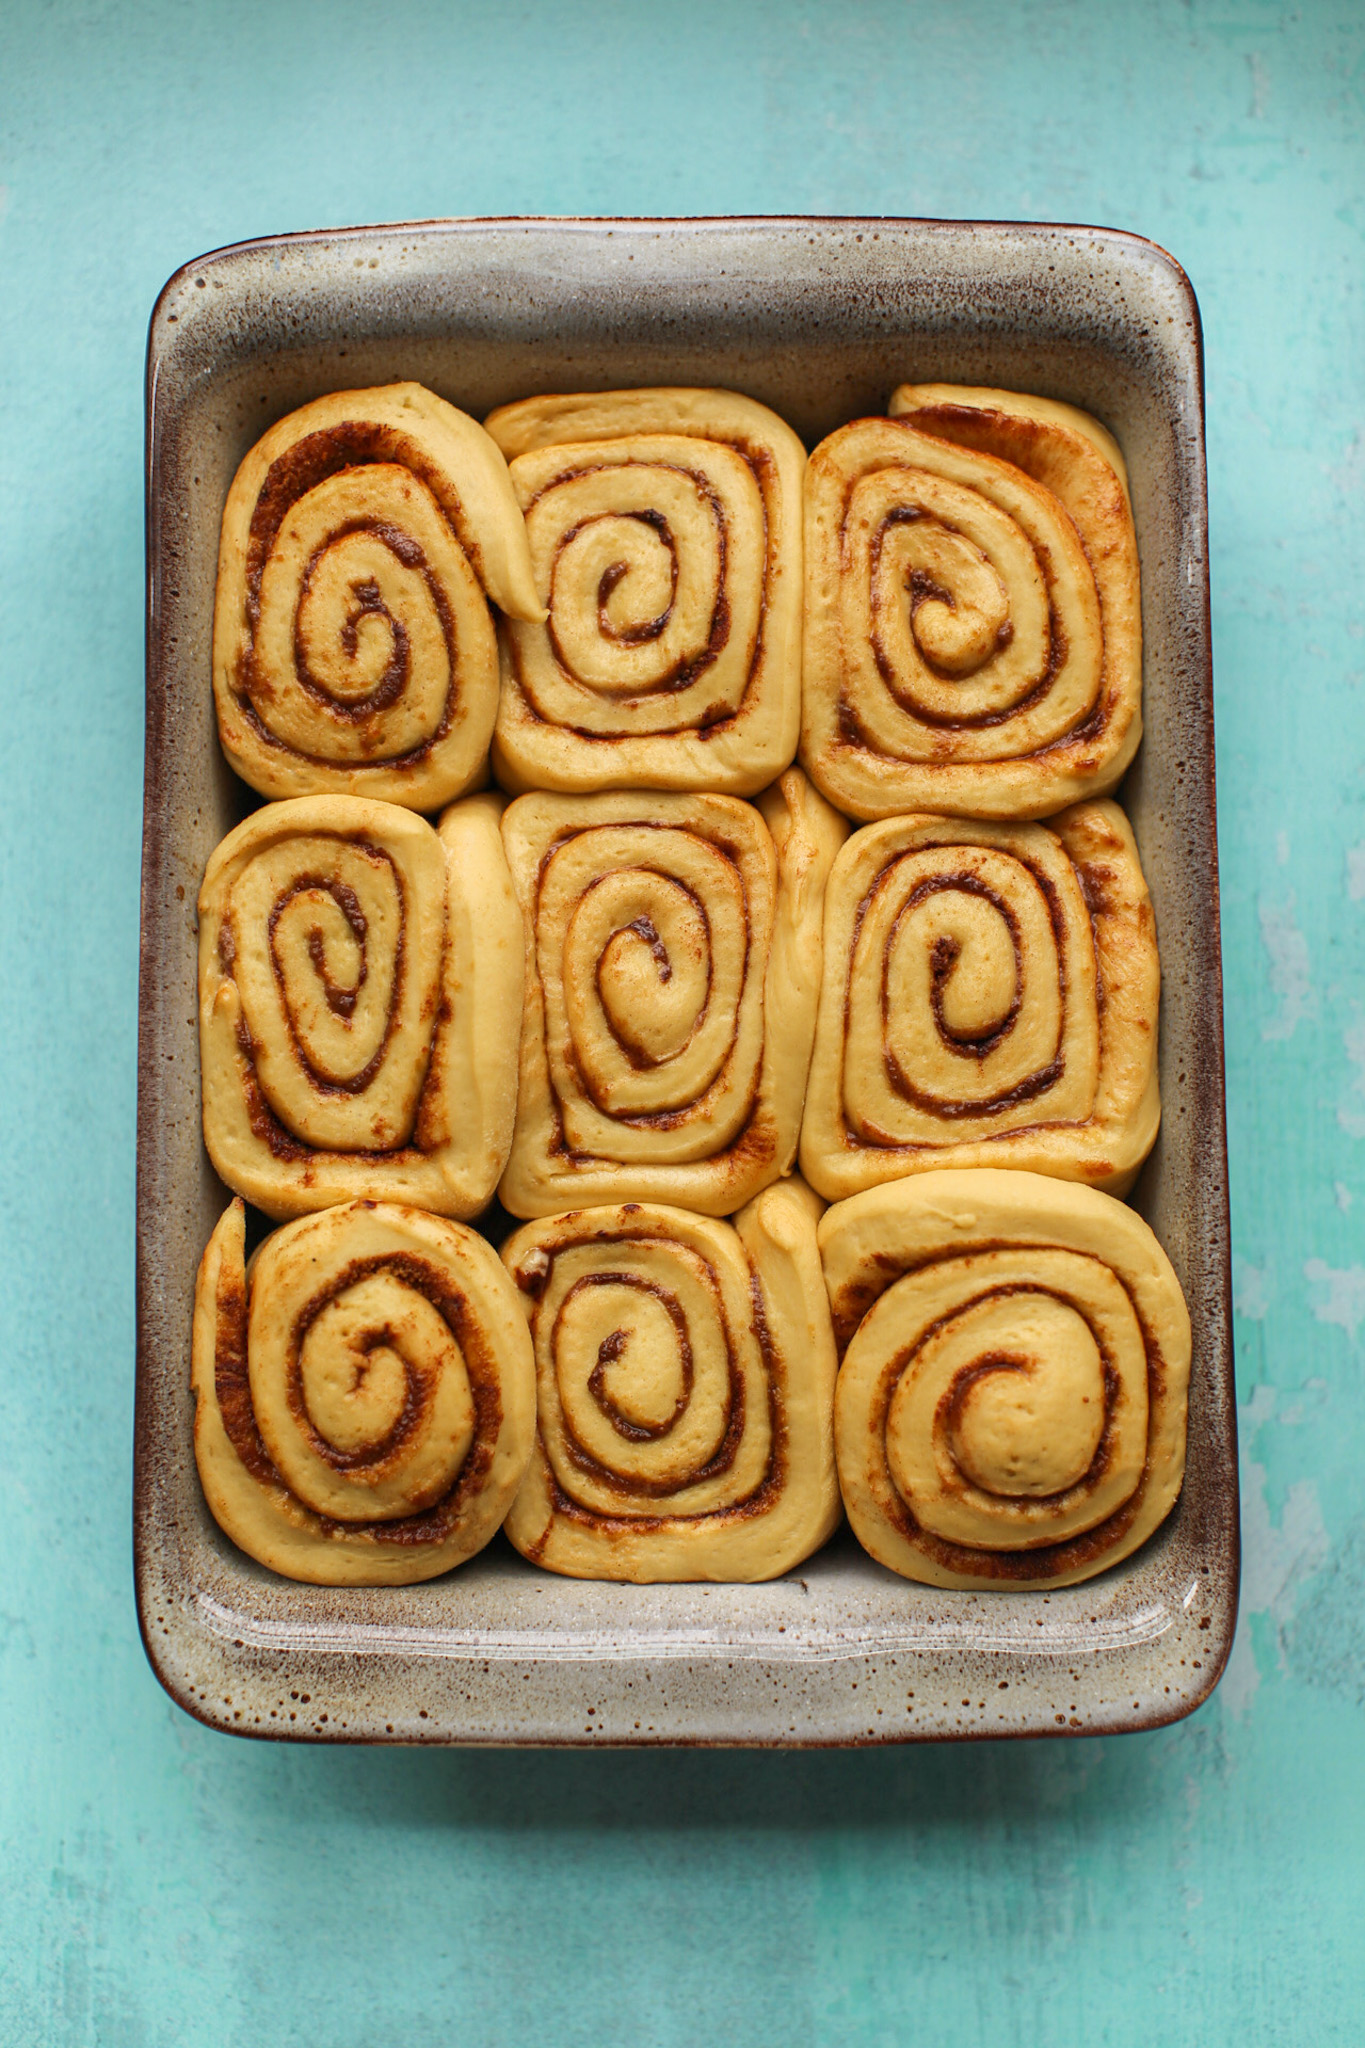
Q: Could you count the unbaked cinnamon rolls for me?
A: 9